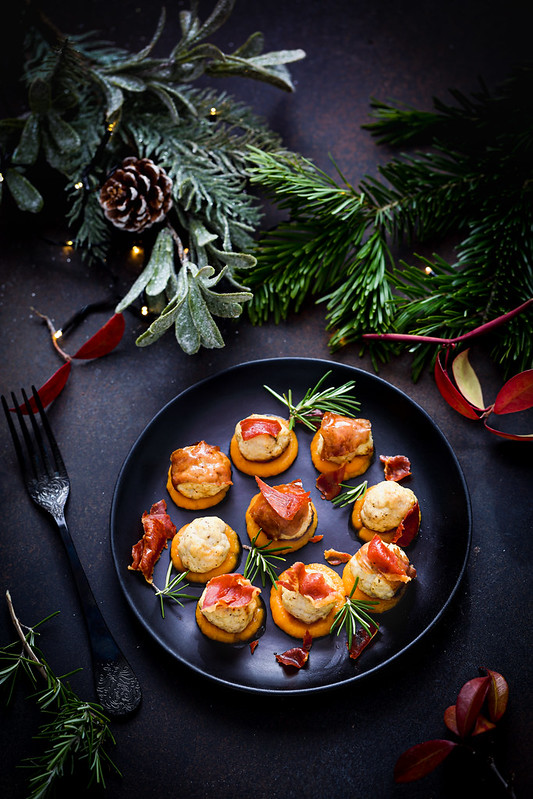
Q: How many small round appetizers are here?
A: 9